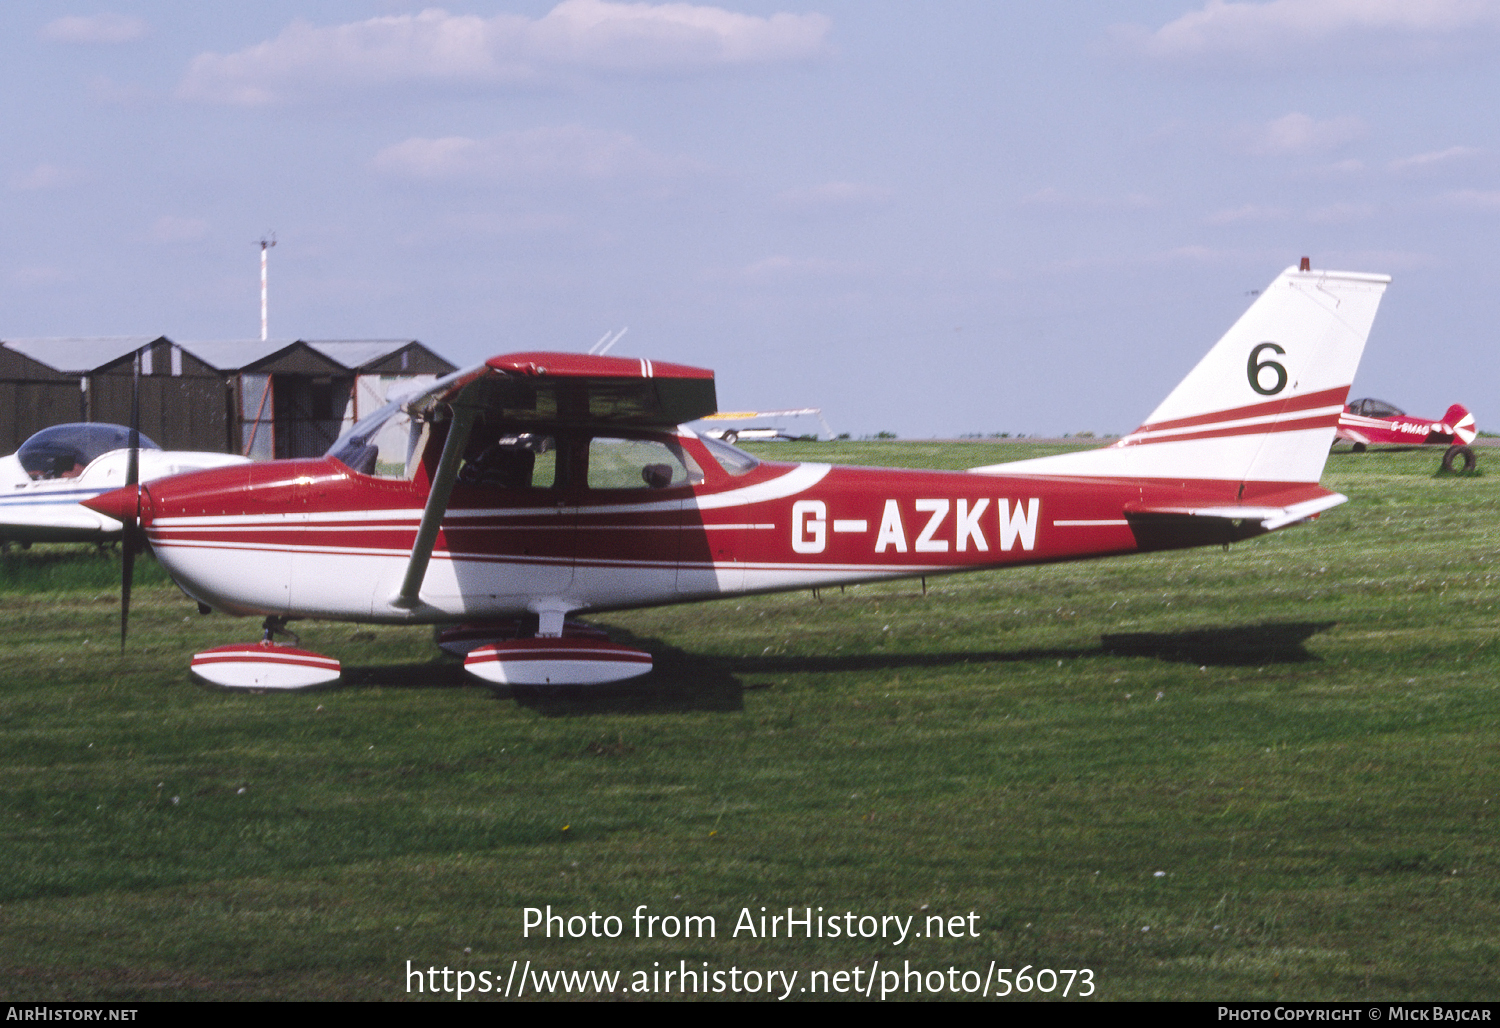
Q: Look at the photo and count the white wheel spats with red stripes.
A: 3